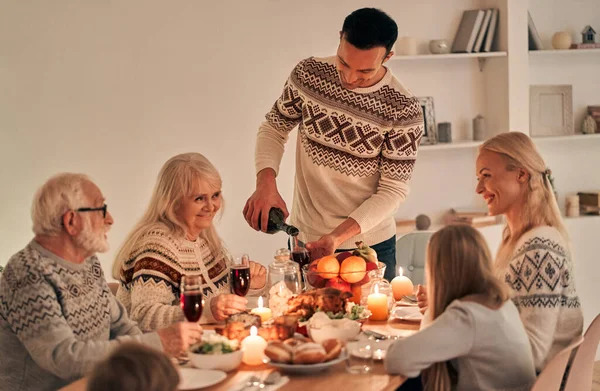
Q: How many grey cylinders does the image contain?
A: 2